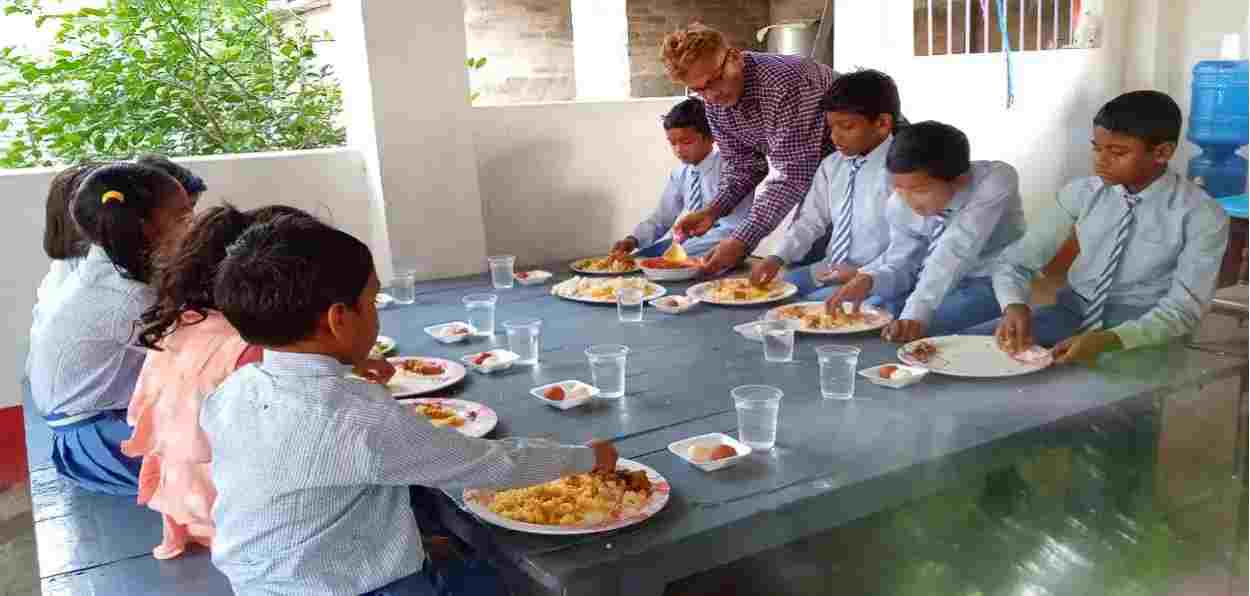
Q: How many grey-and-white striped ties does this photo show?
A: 4